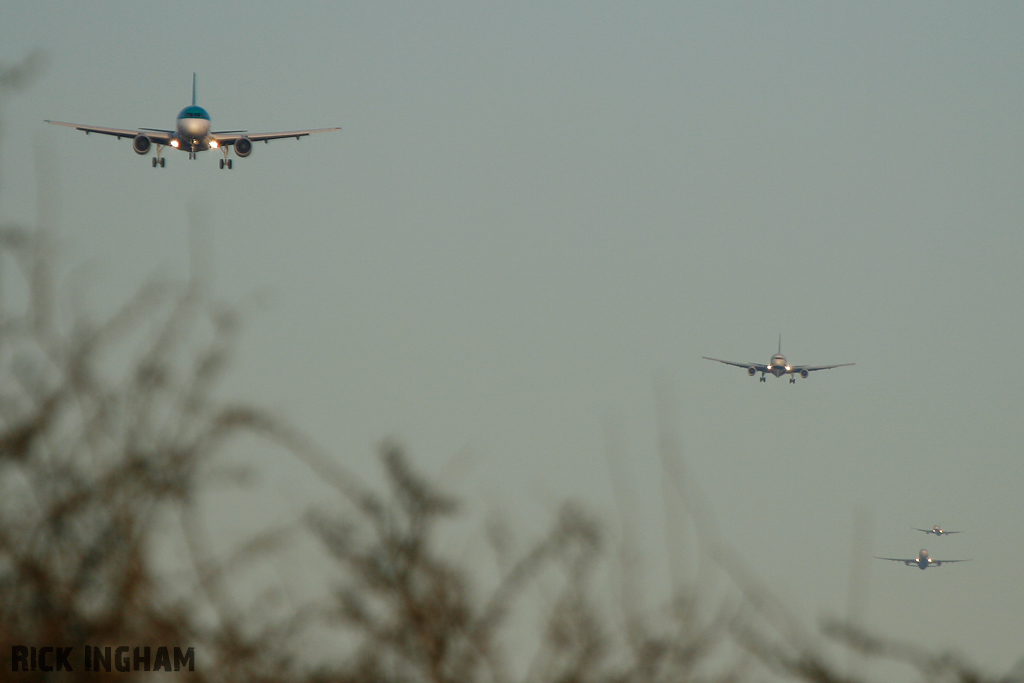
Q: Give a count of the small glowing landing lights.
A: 8